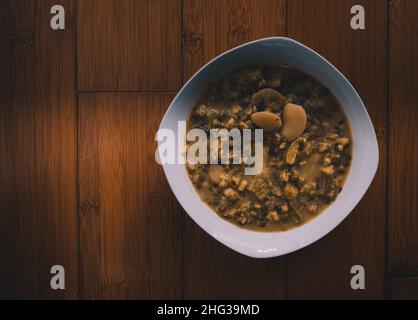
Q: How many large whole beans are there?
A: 2